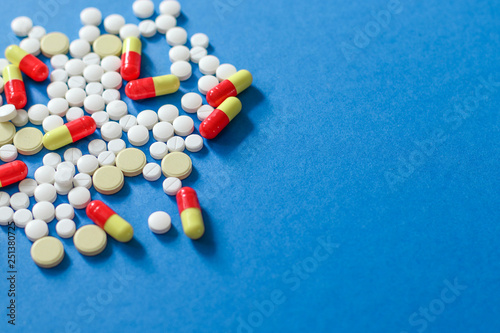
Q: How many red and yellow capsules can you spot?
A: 10